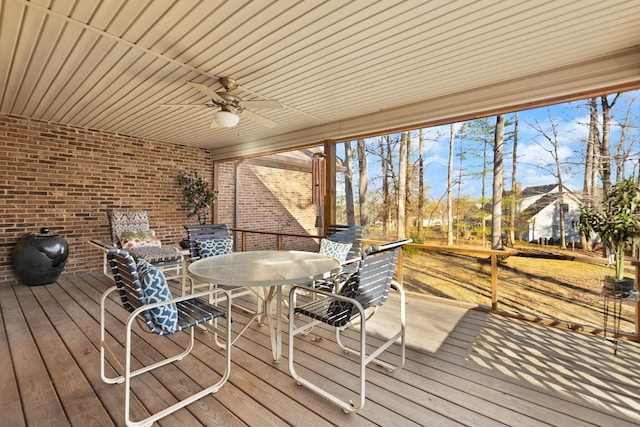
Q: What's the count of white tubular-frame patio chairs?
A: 5